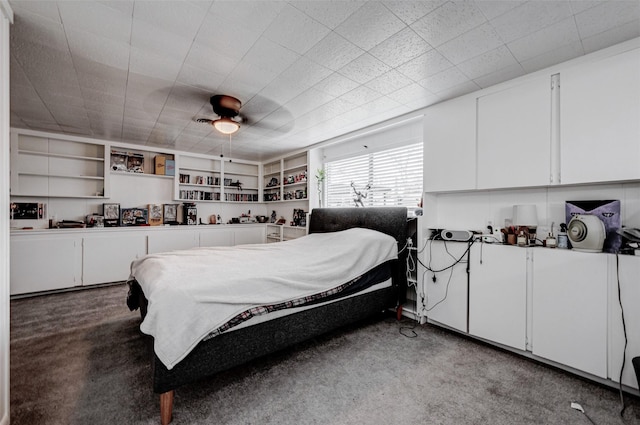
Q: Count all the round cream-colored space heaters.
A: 1